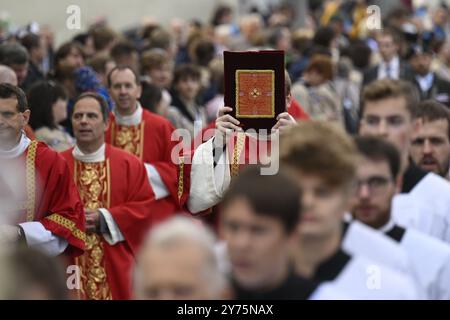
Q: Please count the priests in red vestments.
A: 4